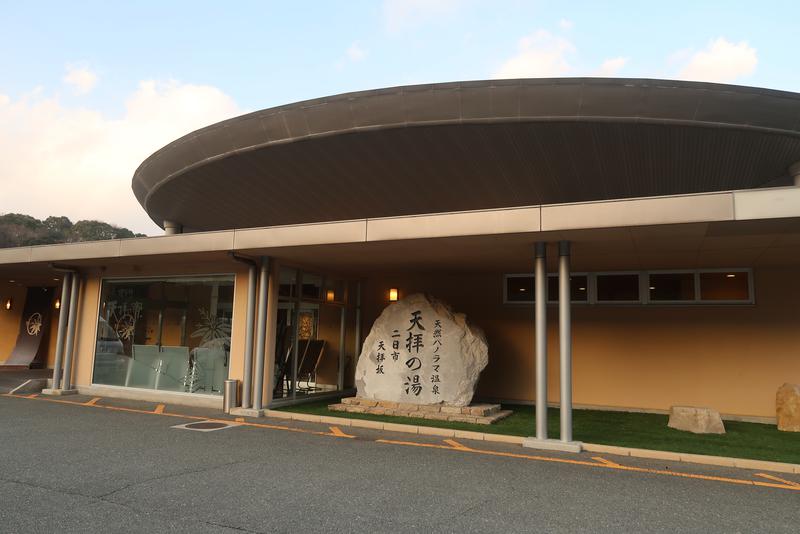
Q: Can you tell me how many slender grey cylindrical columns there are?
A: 6